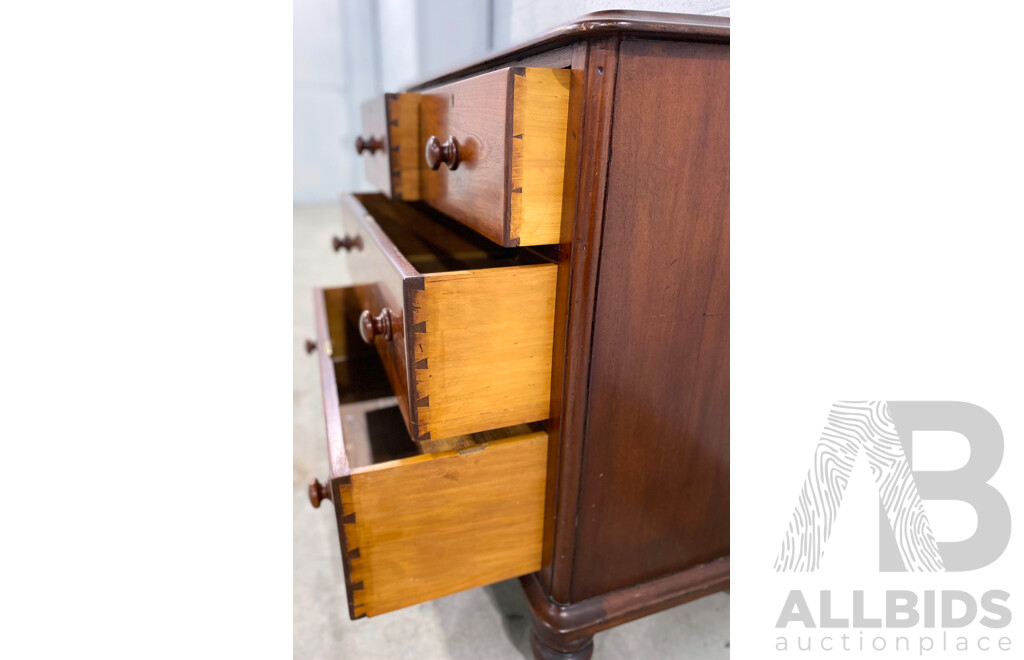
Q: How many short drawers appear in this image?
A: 2